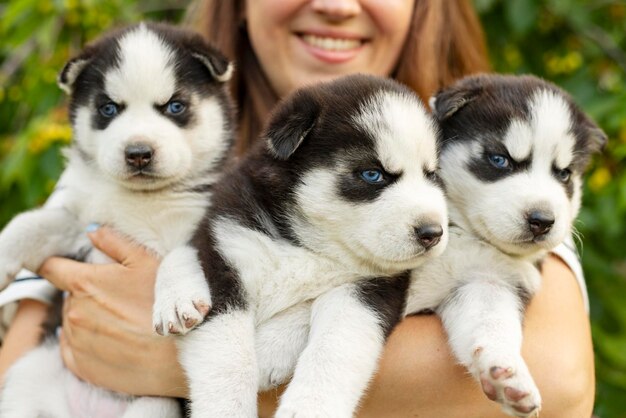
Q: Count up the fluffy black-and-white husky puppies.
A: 3